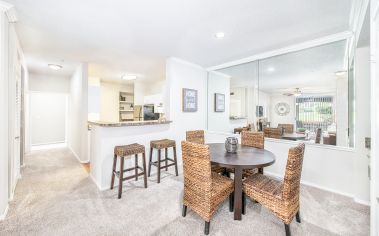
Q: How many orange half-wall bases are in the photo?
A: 0